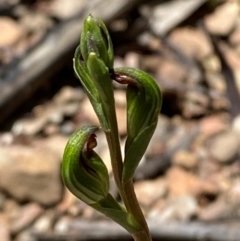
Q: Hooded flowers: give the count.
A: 2